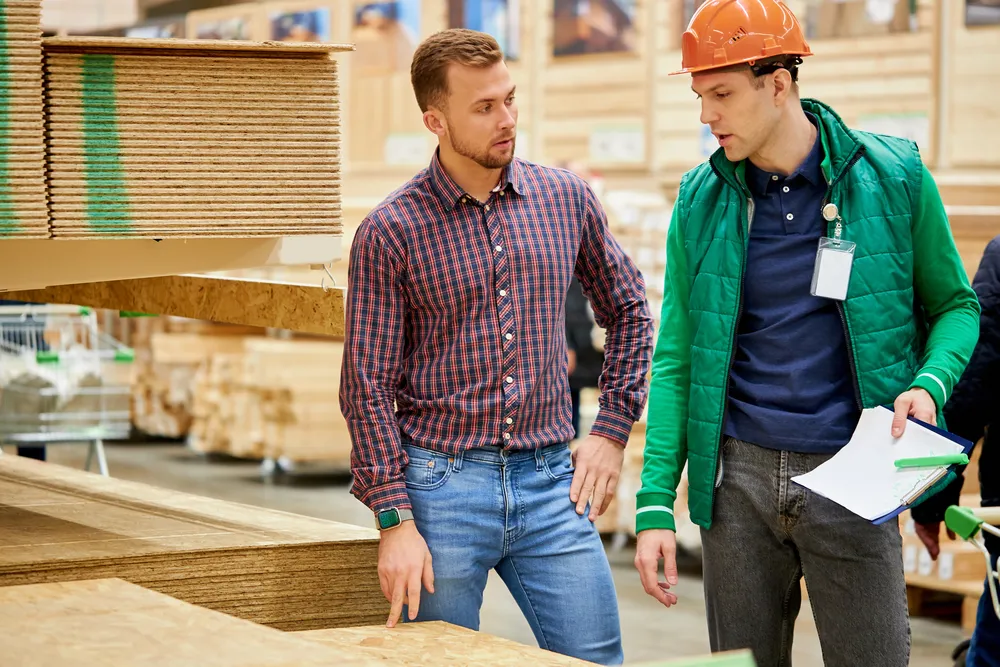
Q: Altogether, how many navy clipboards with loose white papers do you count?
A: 1